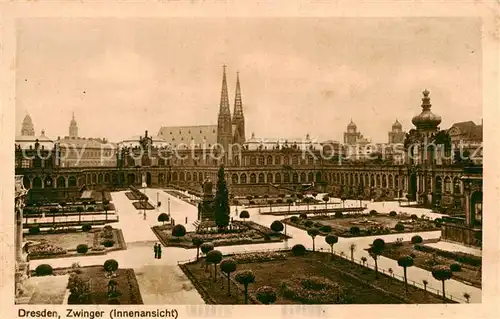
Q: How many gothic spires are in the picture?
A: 2